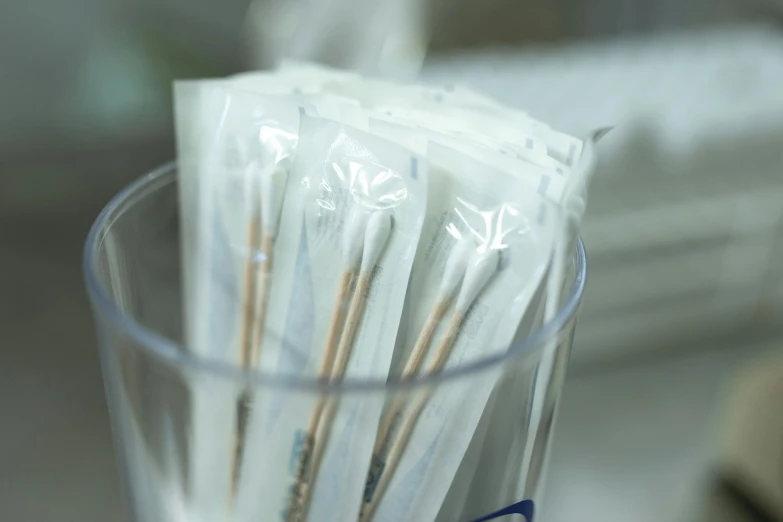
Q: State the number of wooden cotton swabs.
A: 6